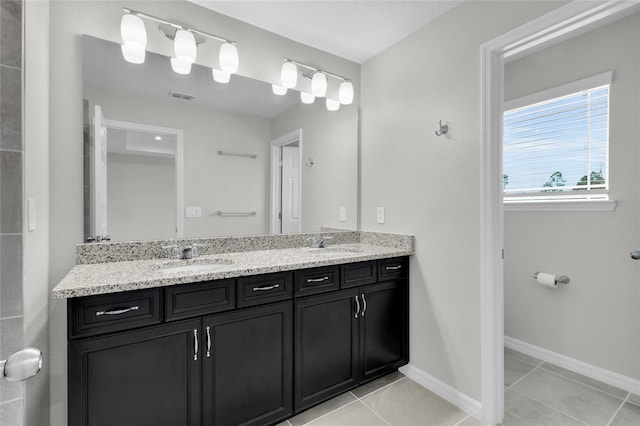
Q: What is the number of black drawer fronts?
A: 6